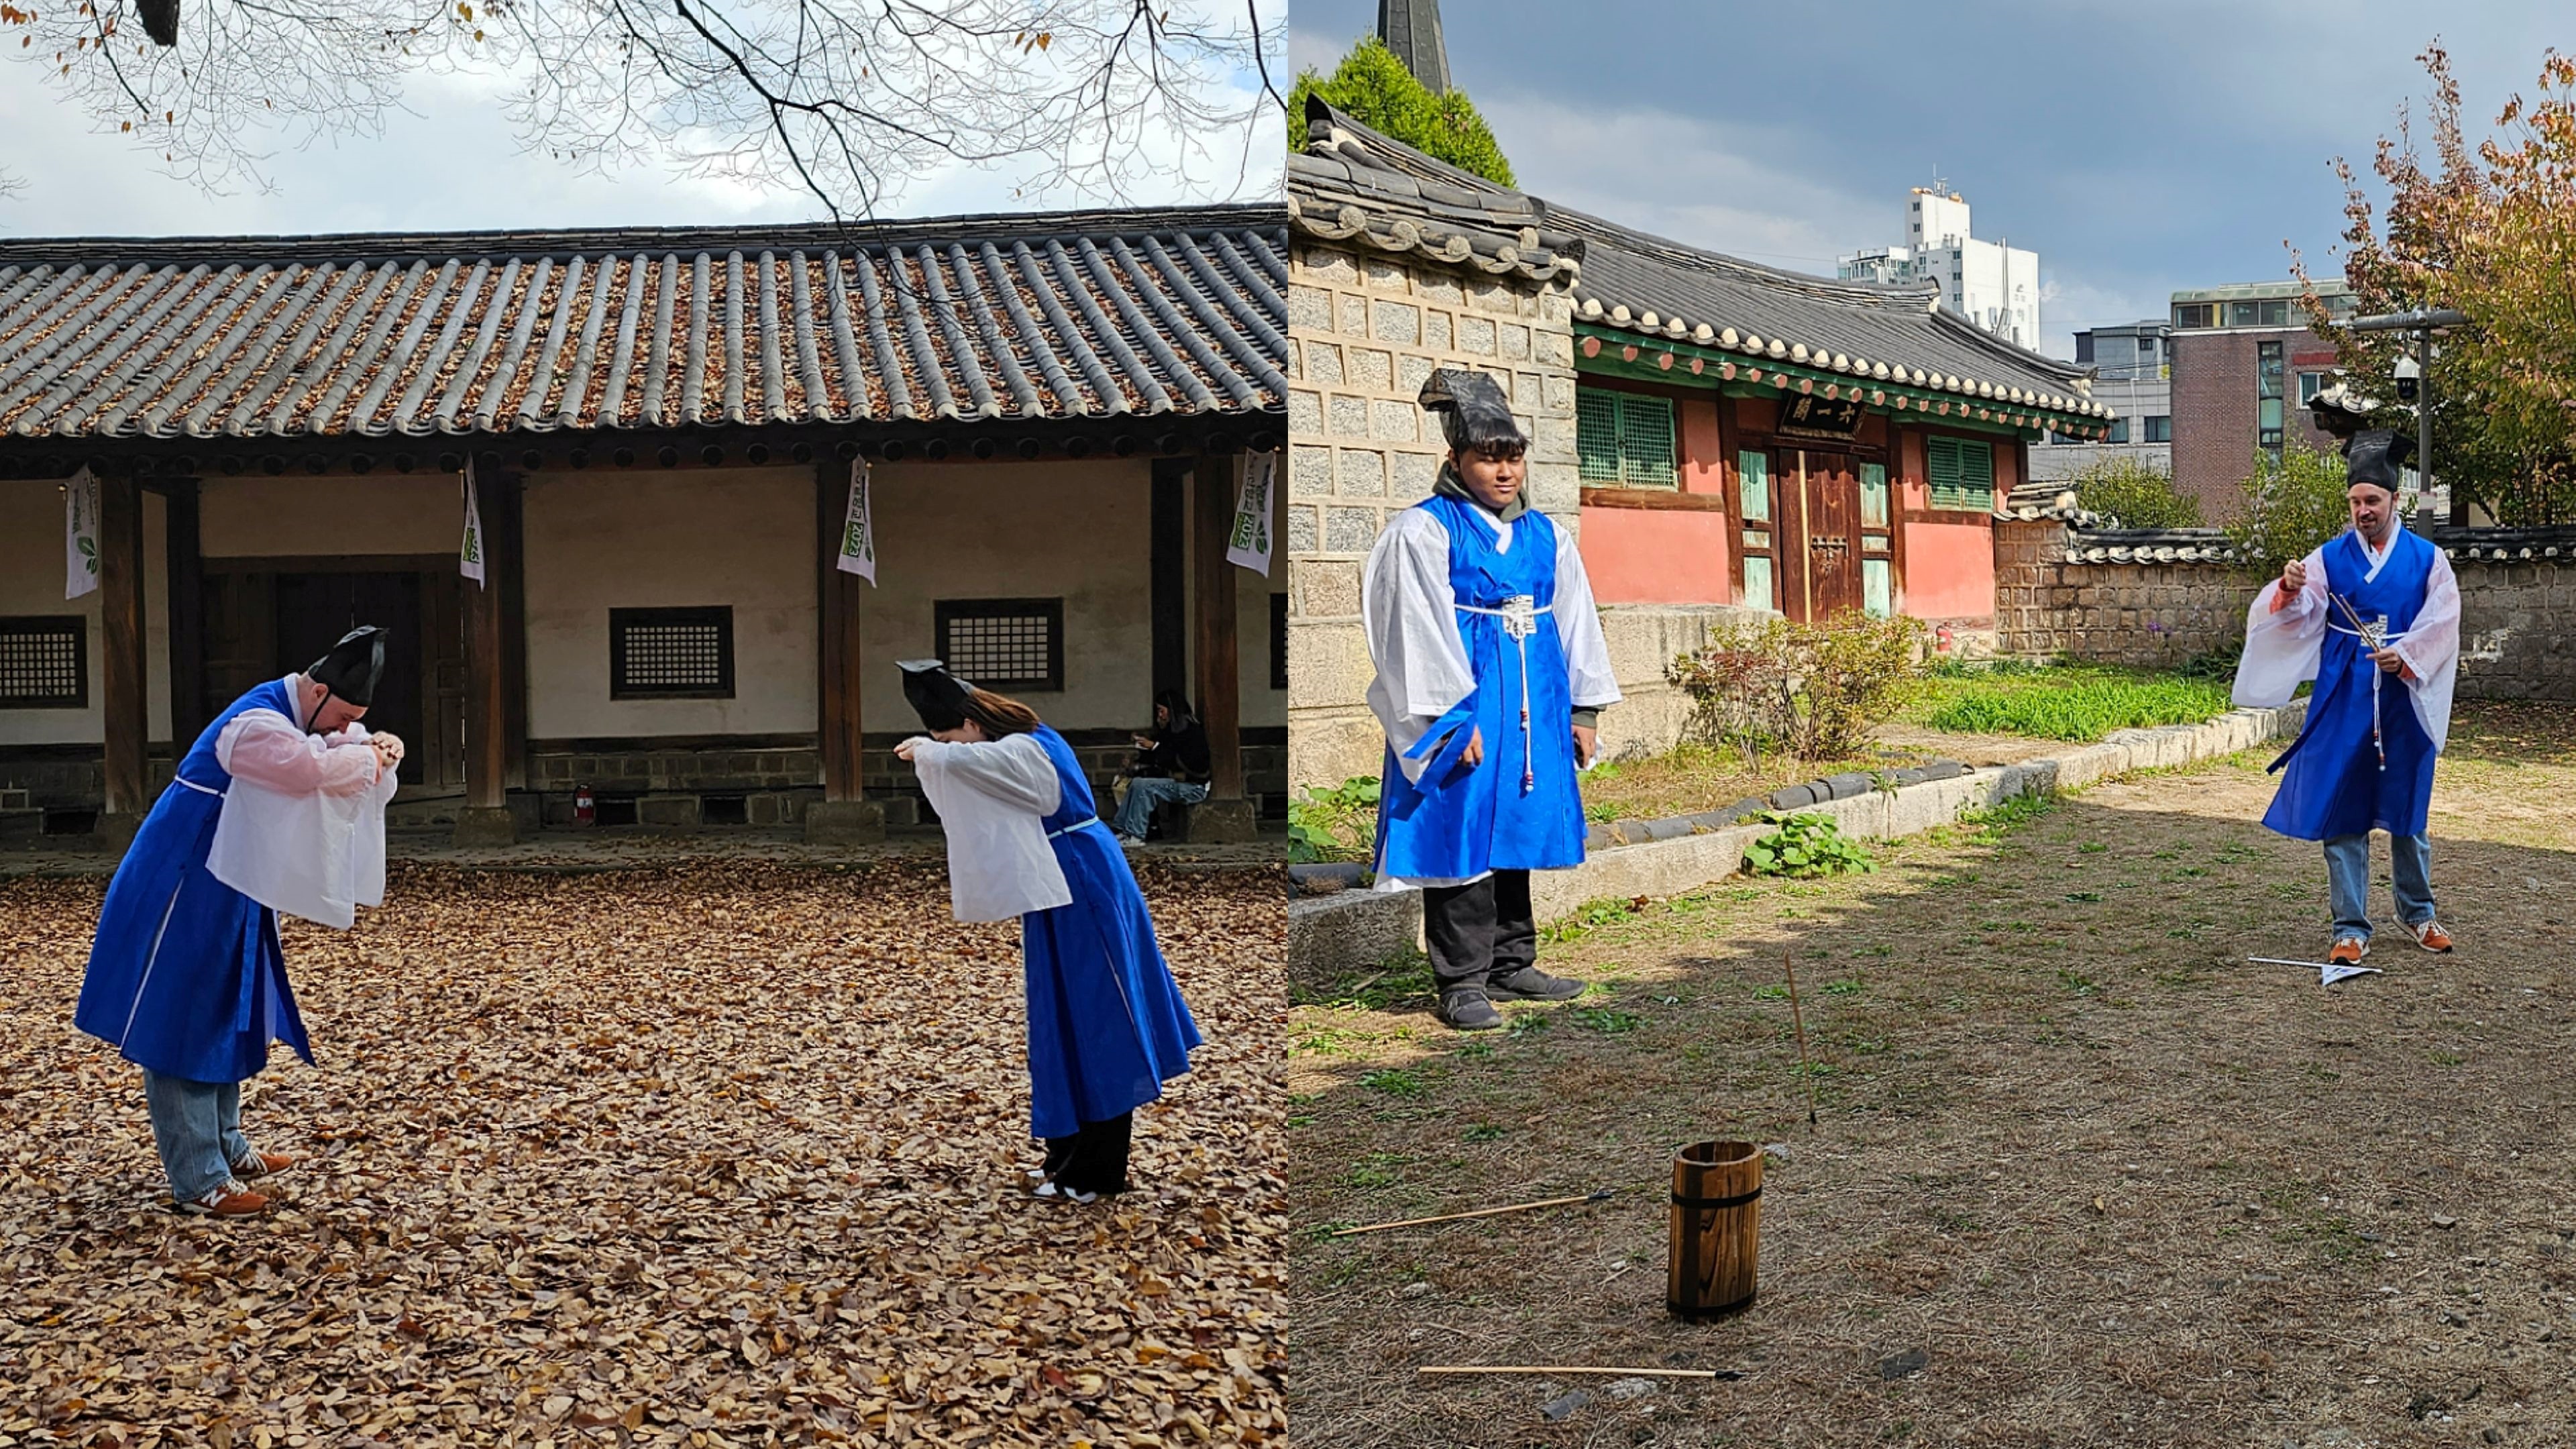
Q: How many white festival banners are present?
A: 4